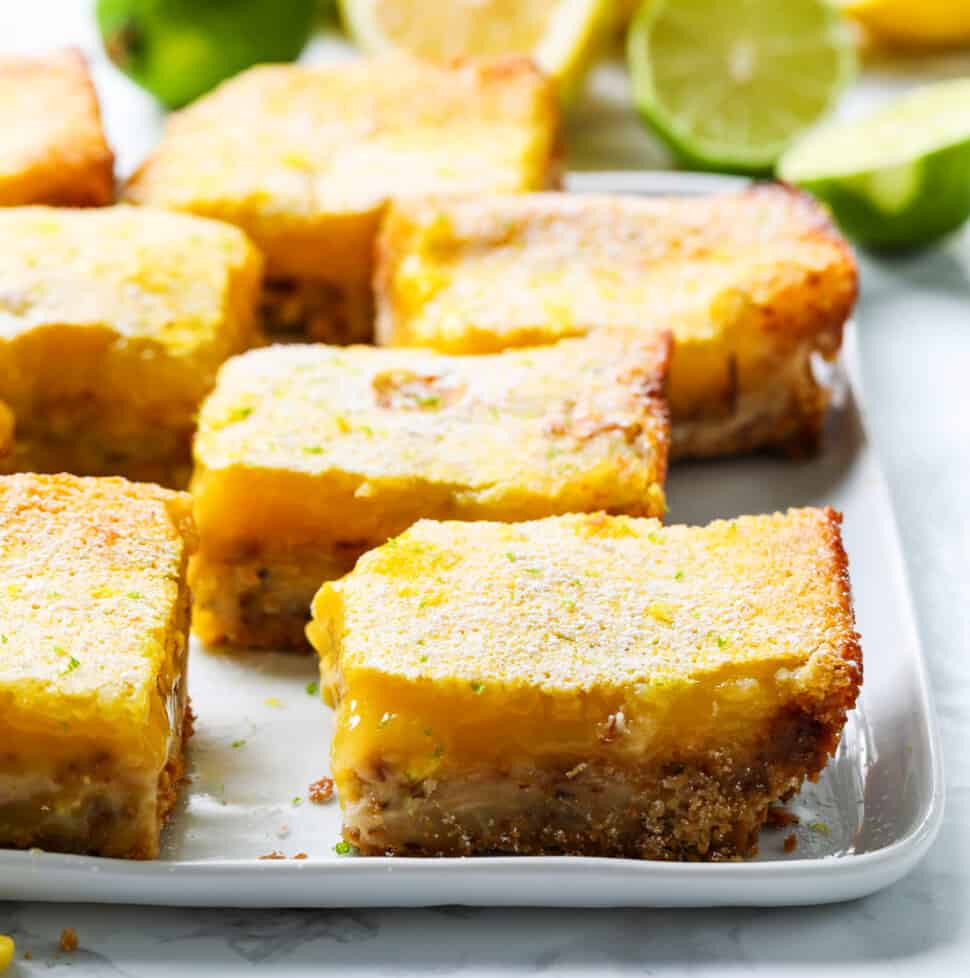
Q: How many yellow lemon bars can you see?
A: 7